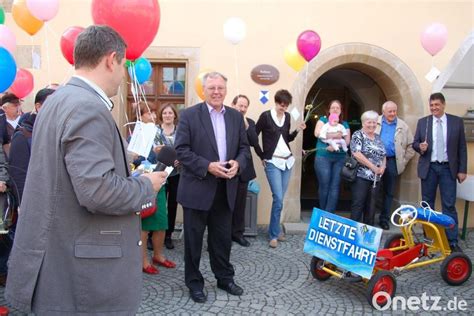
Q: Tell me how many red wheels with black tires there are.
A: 4